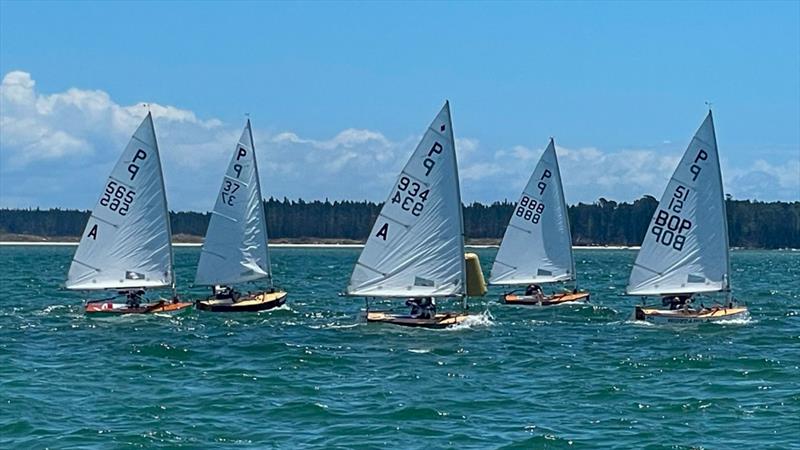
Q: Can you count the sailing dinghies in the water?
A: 5